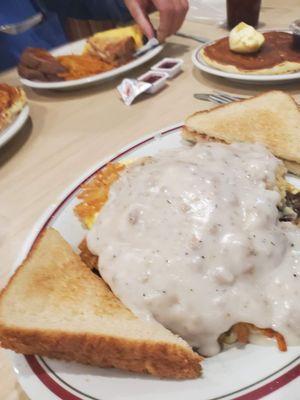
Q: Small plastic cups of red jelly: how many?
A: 2